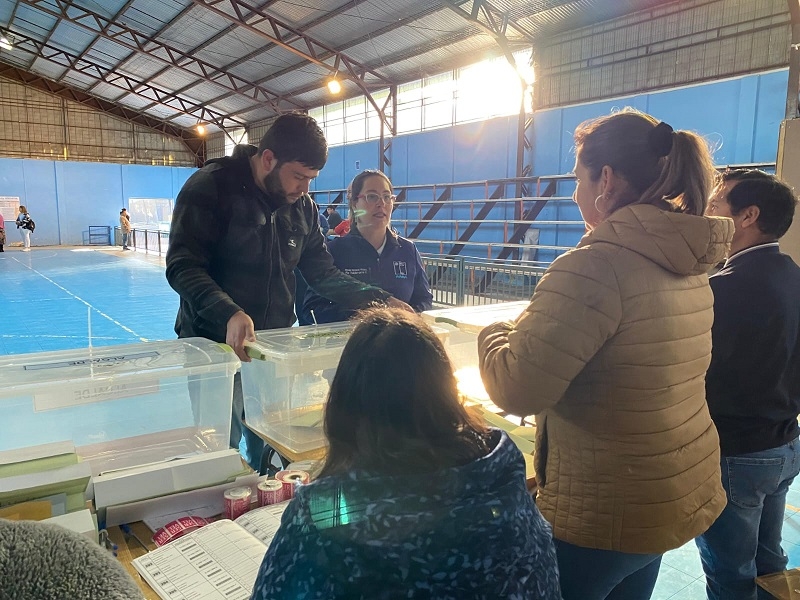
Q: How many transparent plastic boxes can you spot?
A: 3